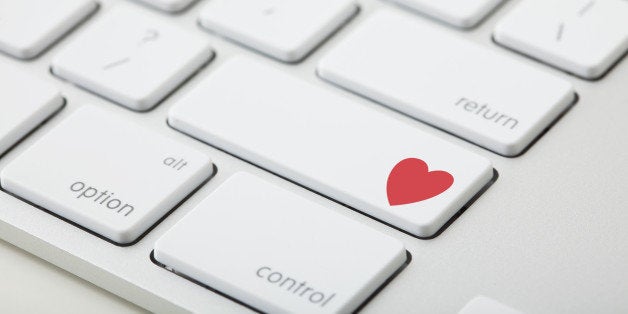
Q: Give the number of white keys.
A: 12